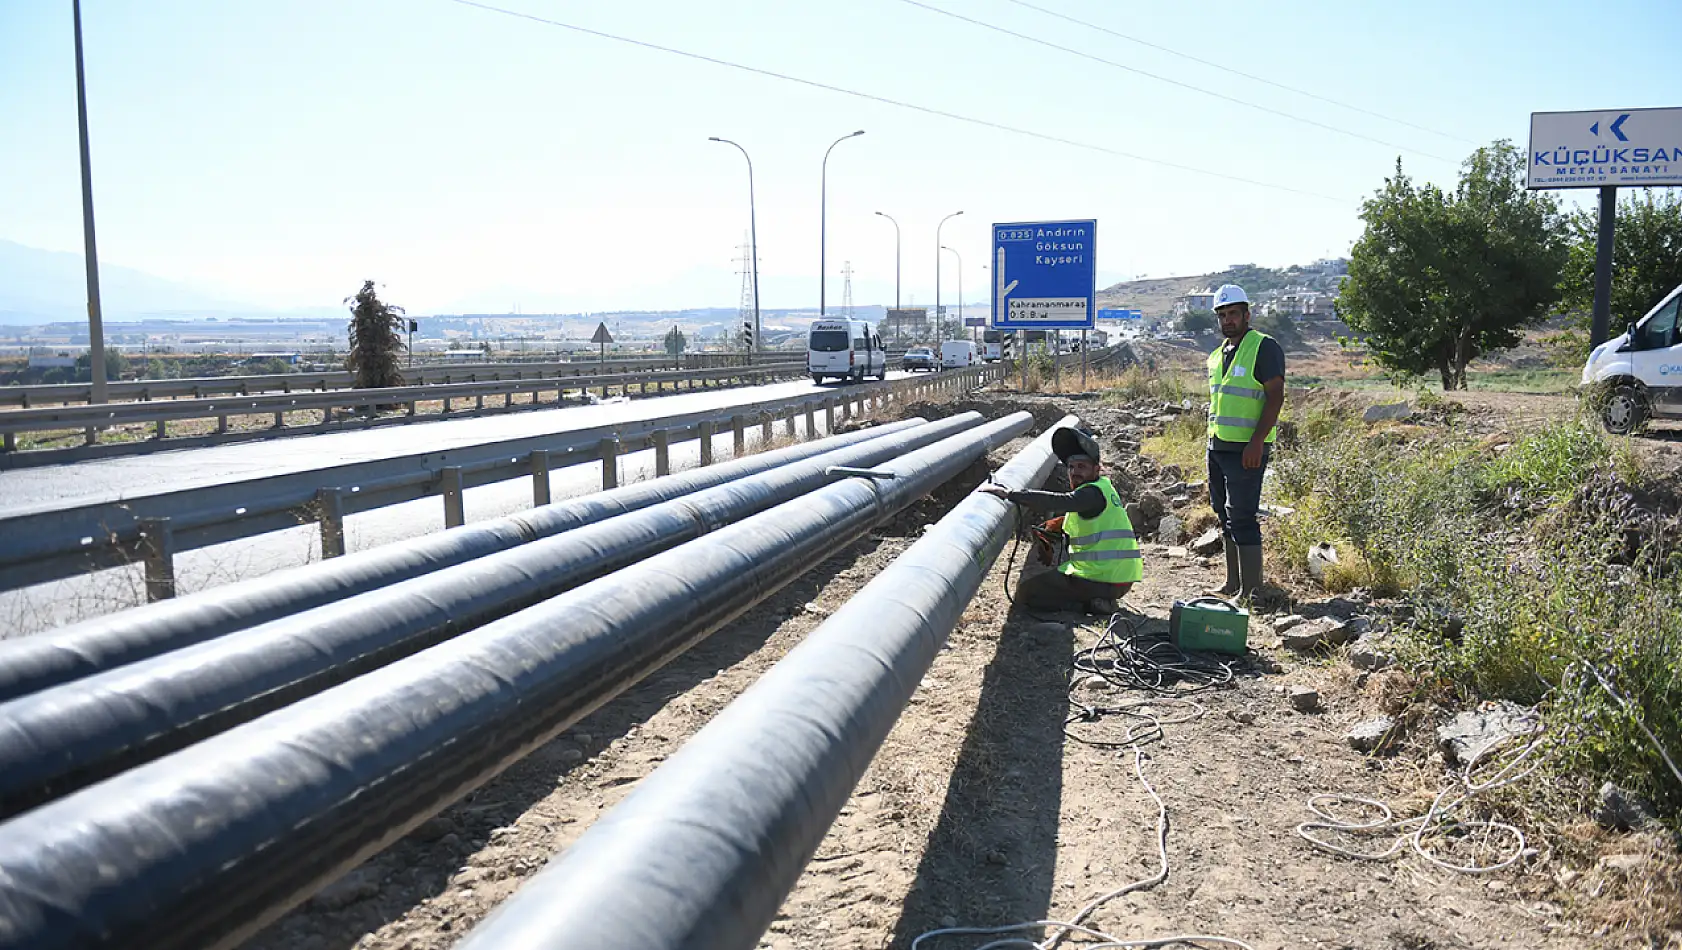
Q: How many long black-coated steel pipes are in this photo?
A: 4